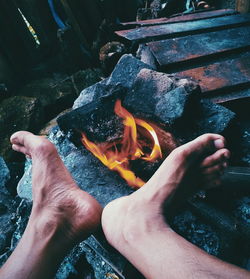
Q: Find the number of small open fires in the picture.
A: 1